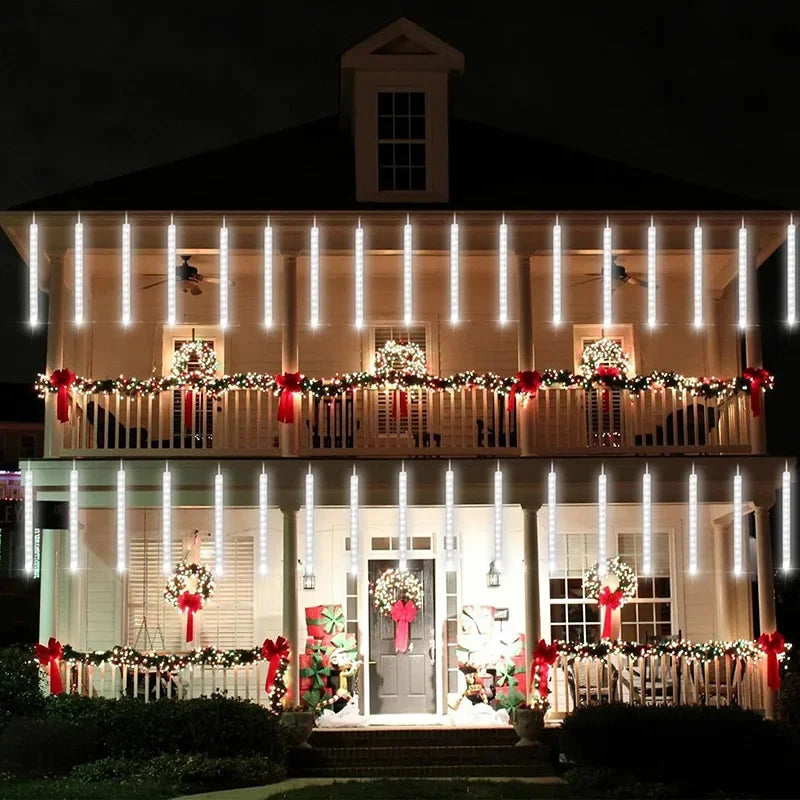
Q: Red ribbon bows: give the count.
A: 12